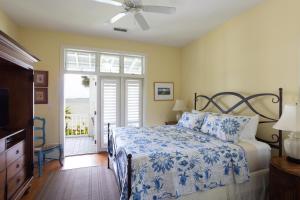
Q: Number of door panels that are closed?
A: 2